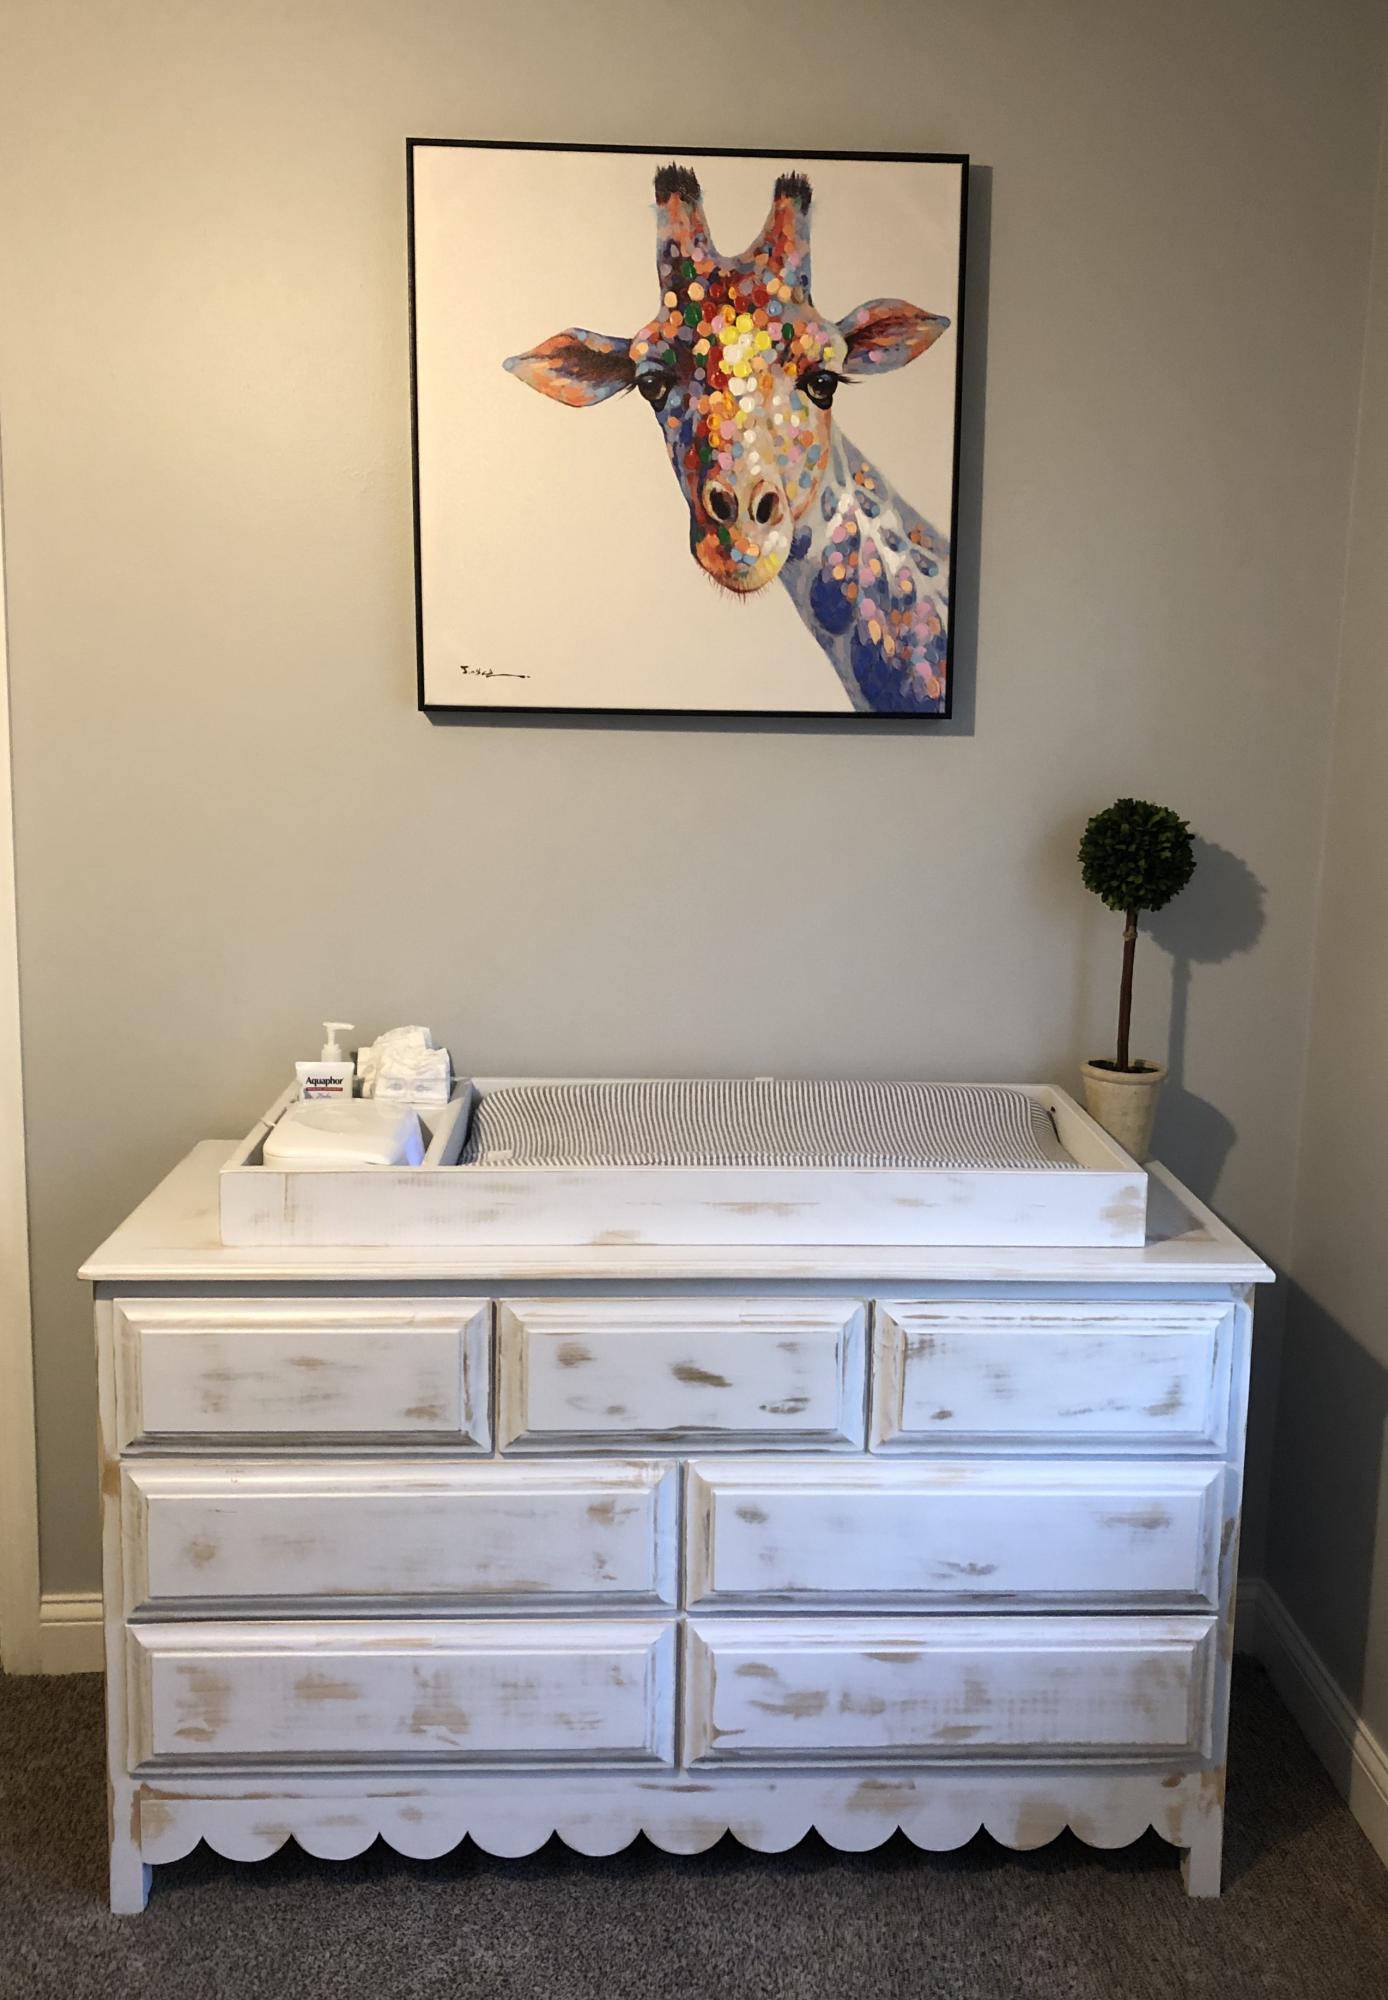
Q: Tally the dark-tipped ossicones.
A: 2